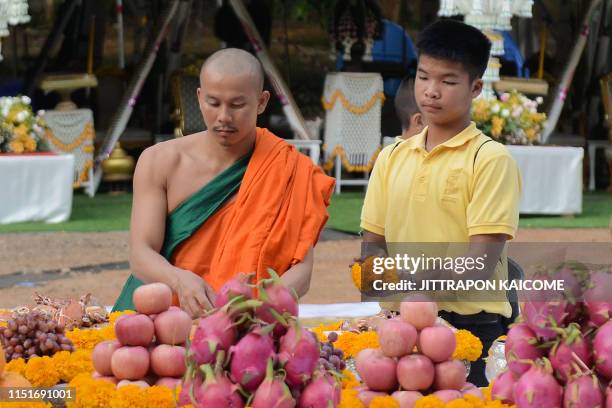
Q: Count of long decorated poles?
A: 3